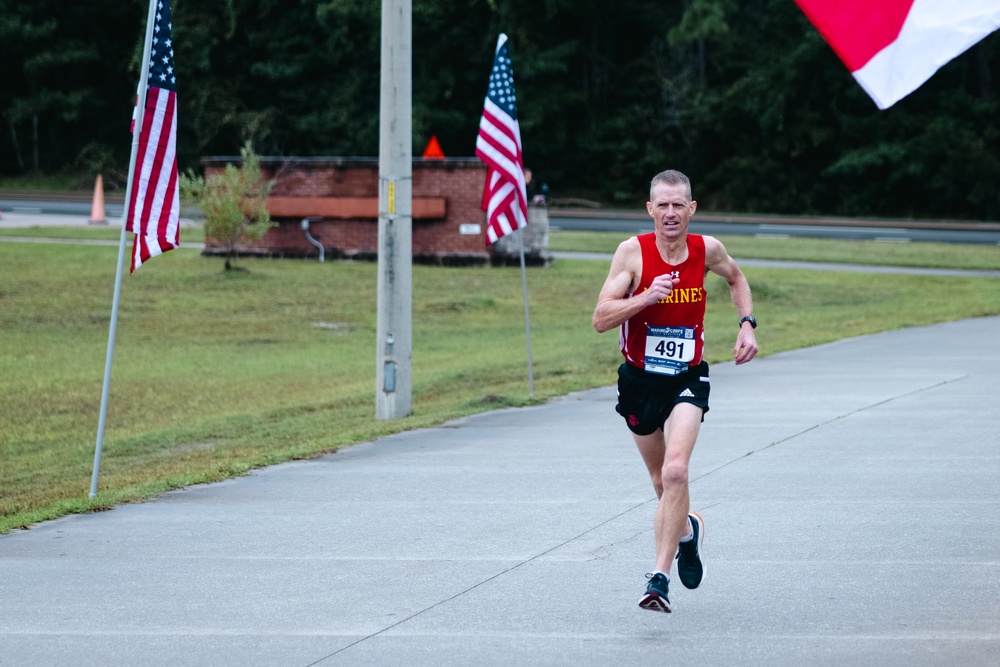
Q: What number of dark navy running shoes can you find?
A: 2